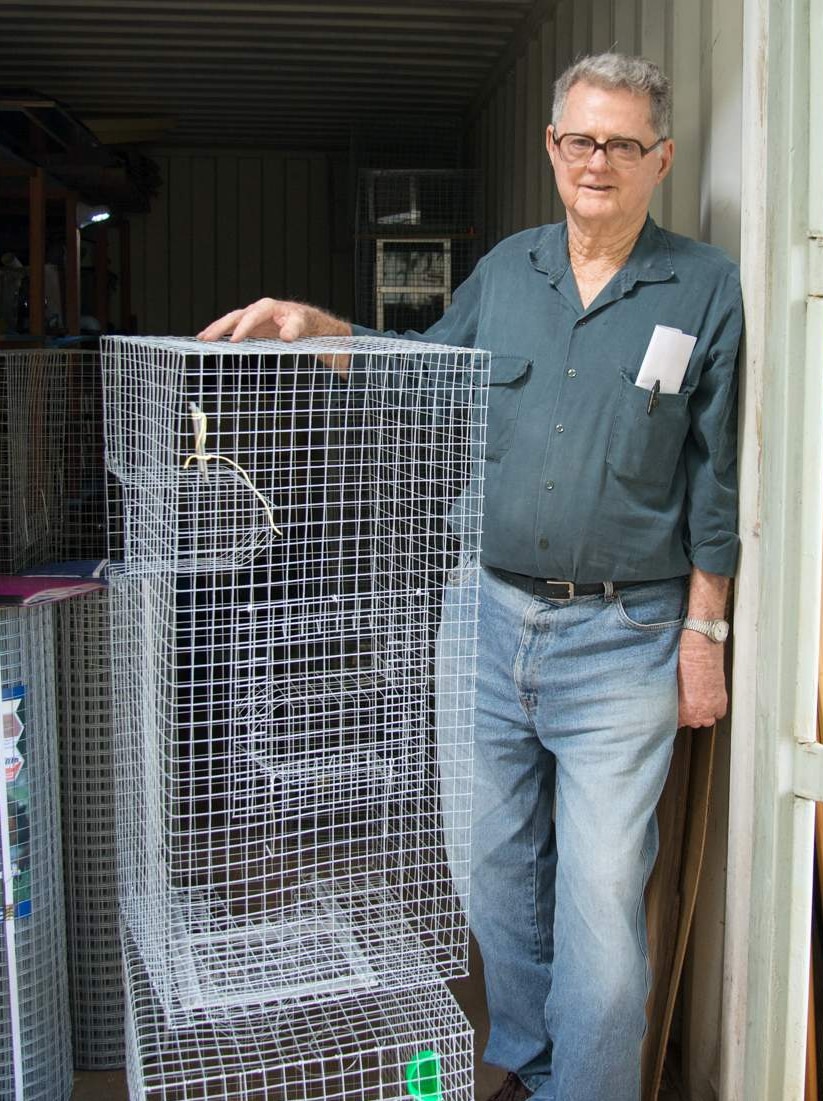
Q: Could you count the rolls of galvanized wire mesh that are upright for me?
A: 2